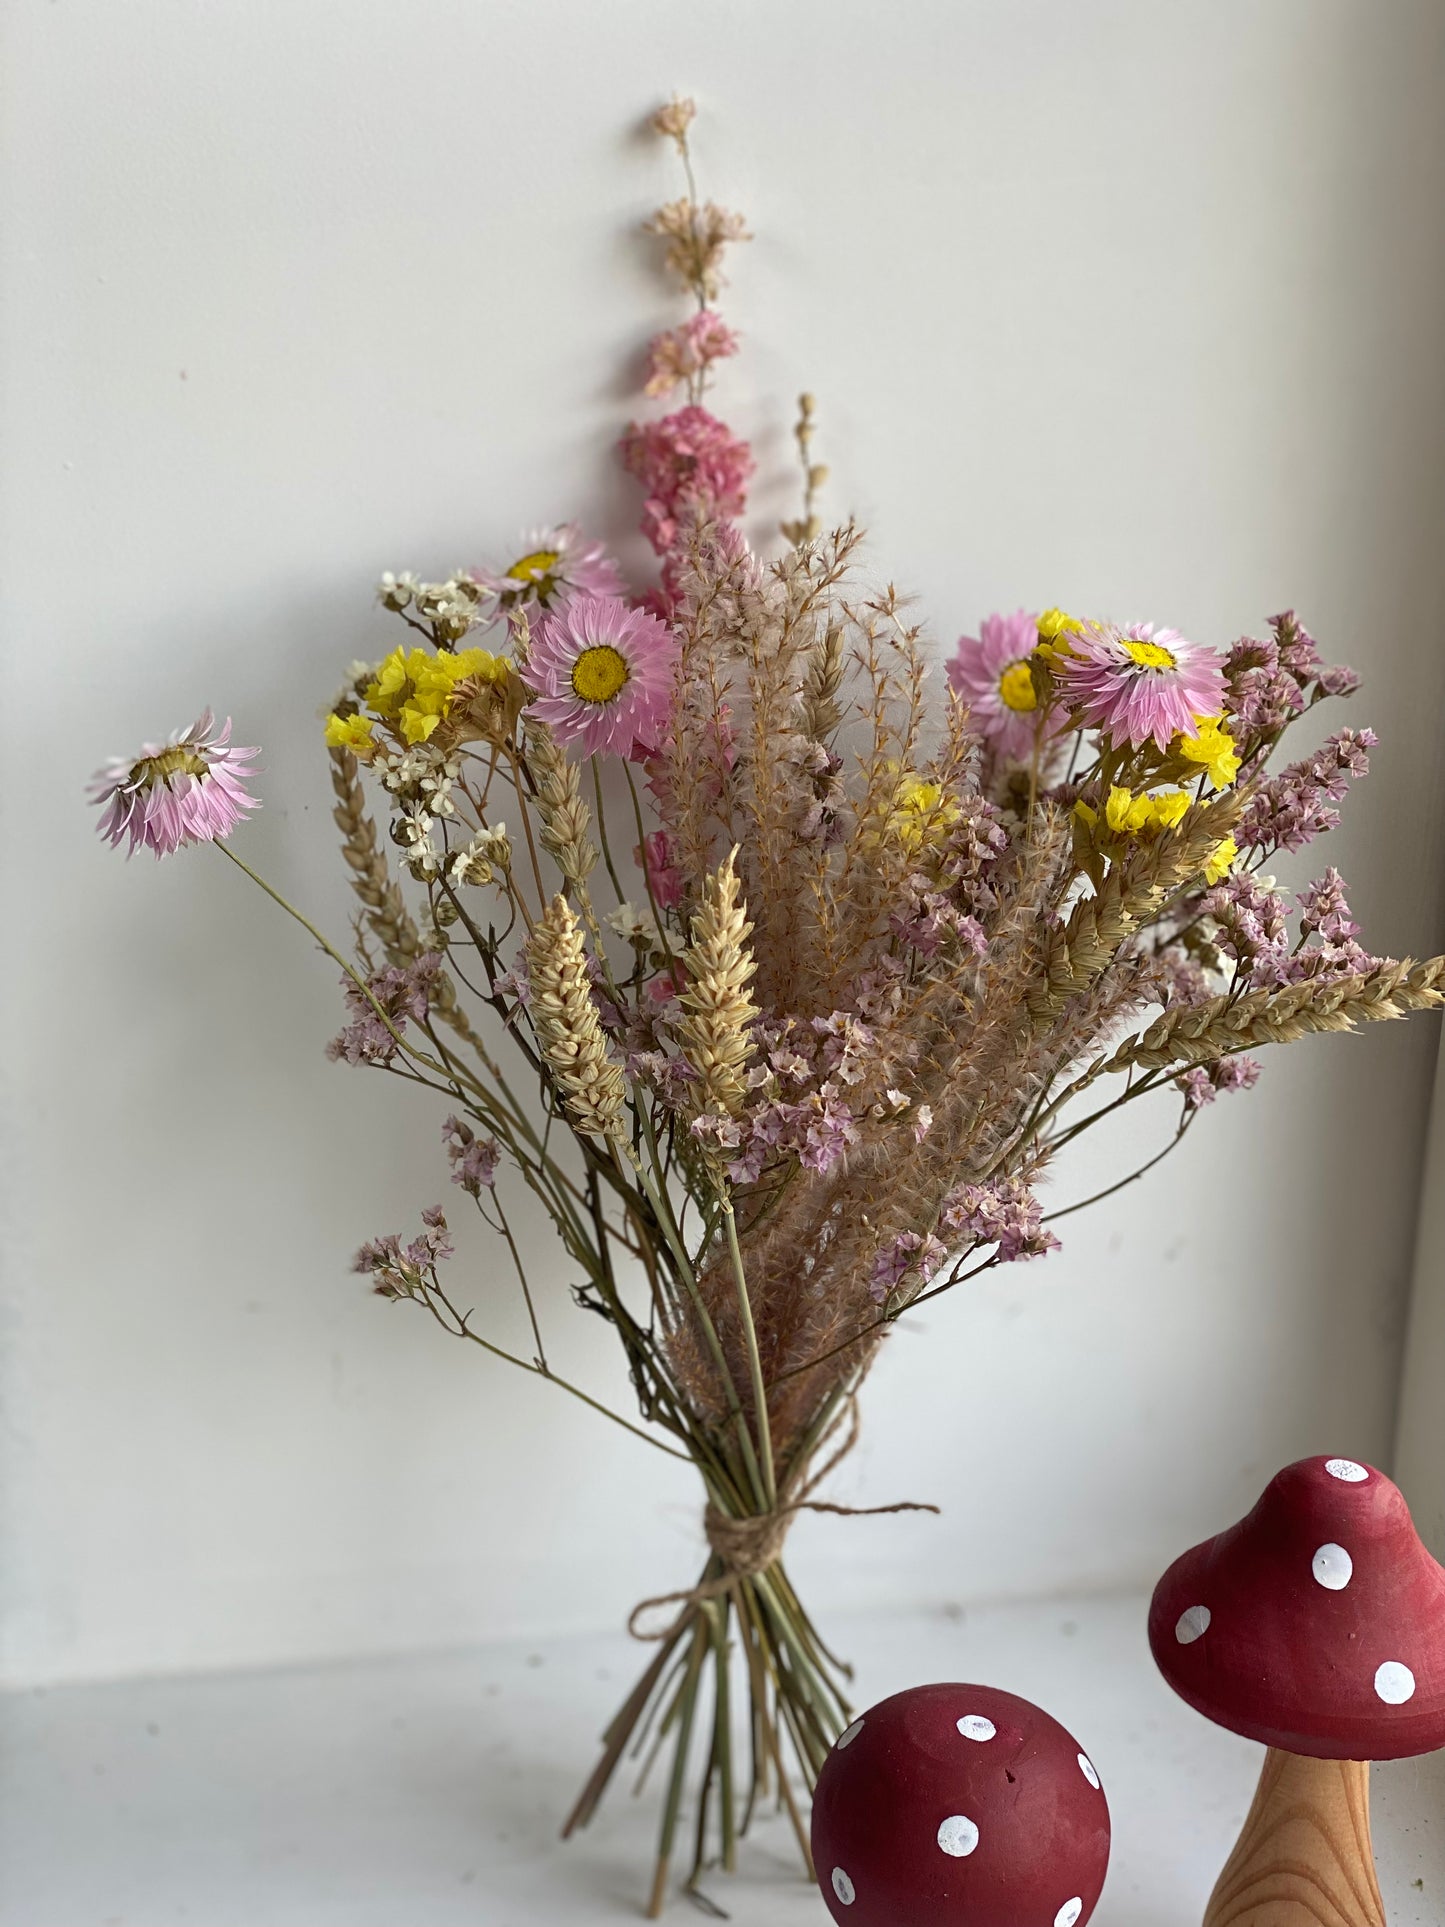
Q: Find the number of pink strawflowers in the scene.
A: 5